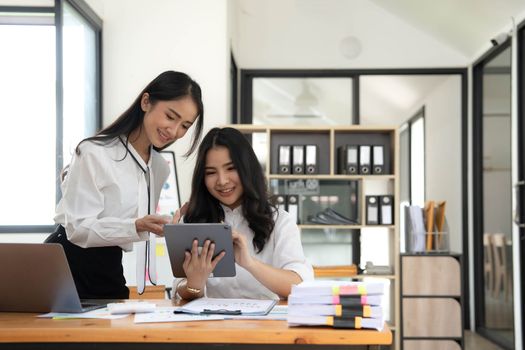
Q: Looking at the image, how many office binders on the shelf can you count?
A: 10